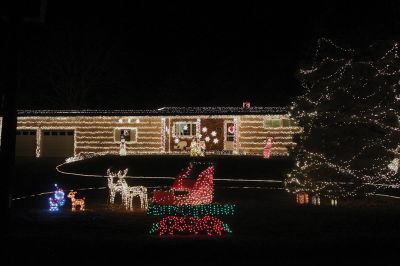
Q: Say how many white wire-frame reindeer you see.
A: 2